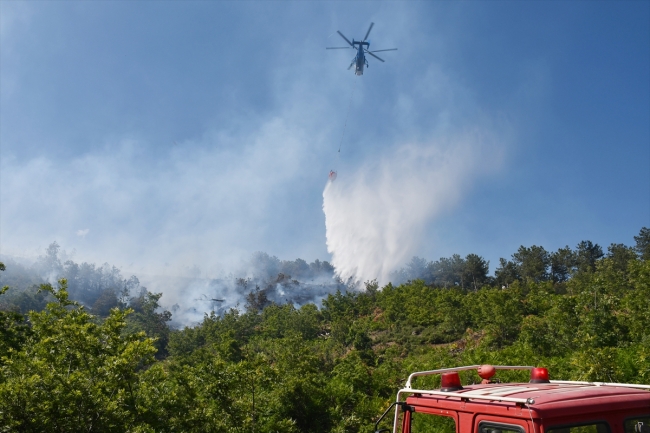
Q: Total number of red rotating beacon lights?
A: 2